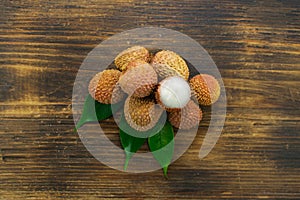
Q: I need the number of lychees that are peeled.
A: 1